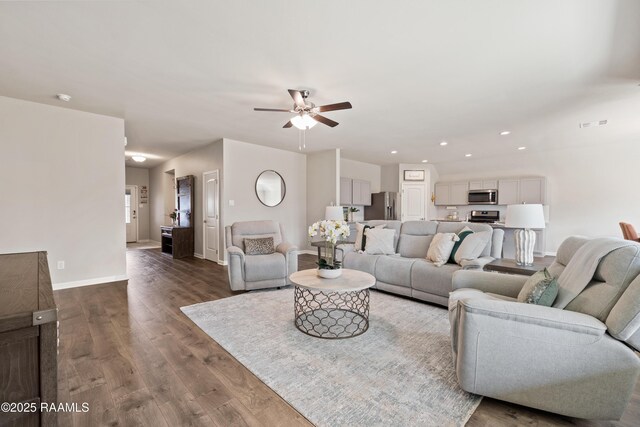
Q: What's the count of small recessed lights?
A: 6